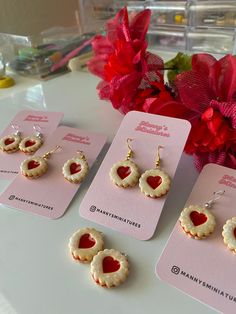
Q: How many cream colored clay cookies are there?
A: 10